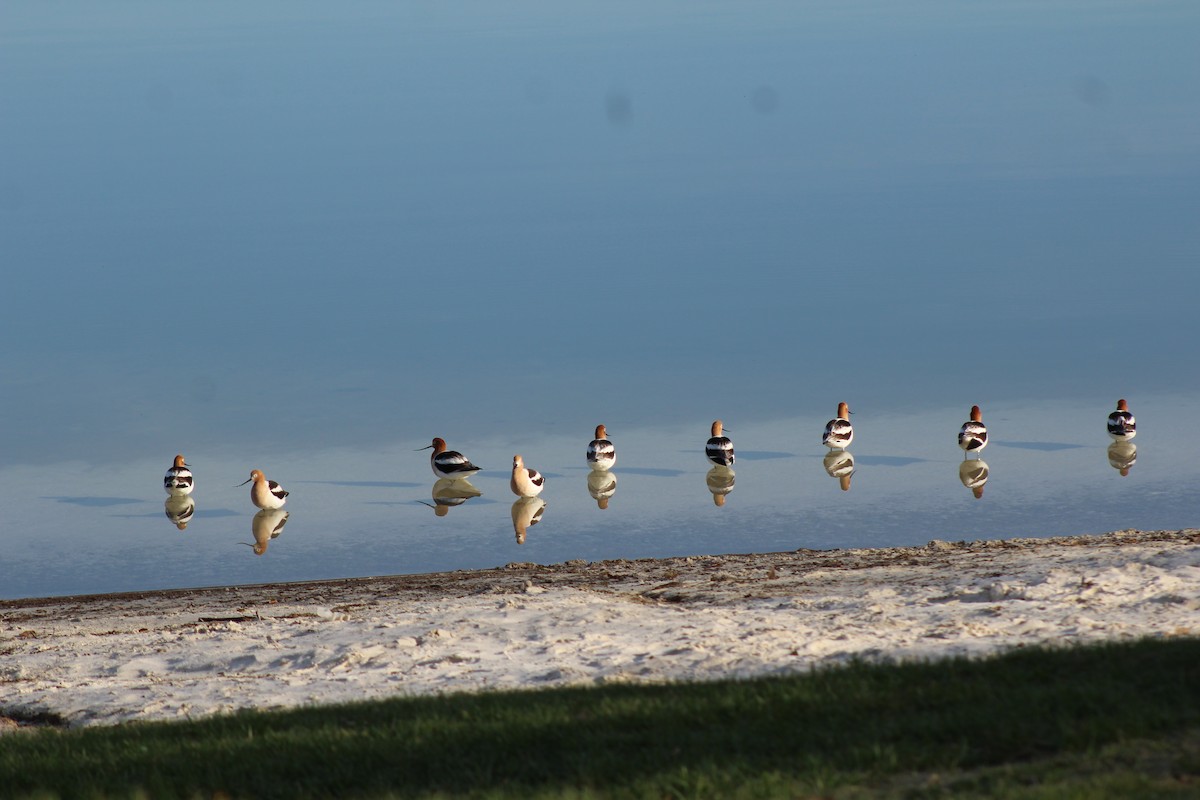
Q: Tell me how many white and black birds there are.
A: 9